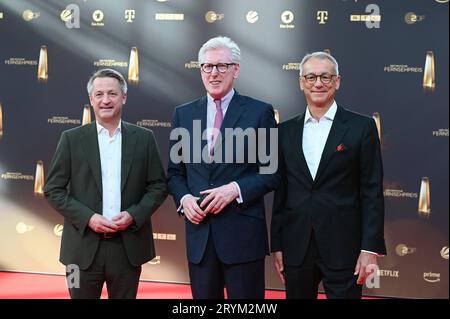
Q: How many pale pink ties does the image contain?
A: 1